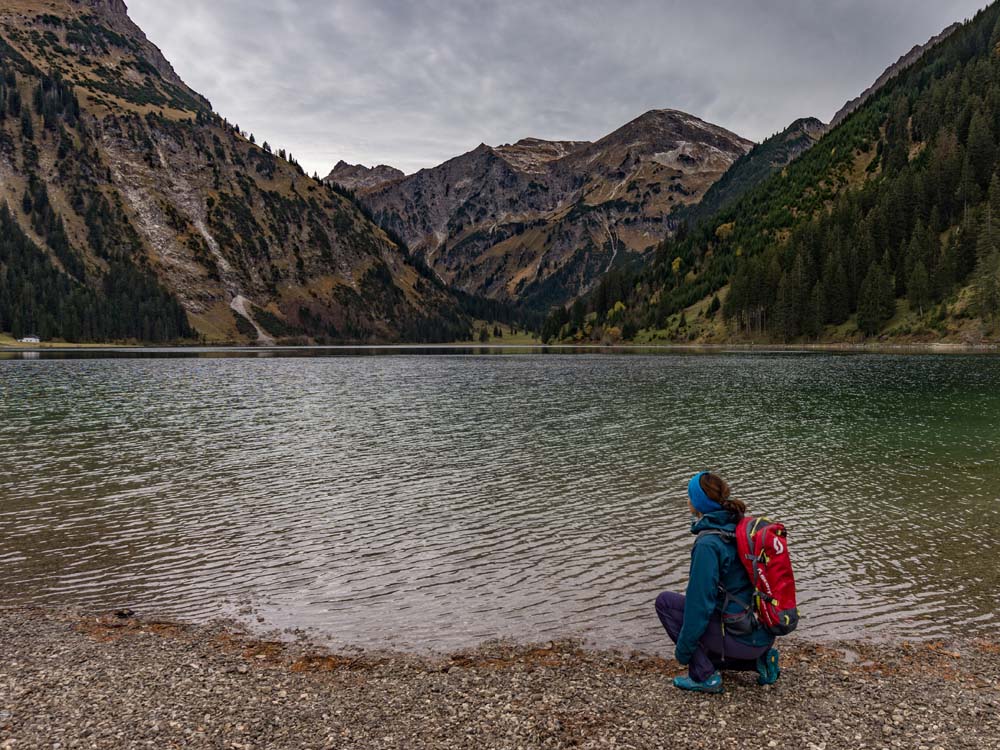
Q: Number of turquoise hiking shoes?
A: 2